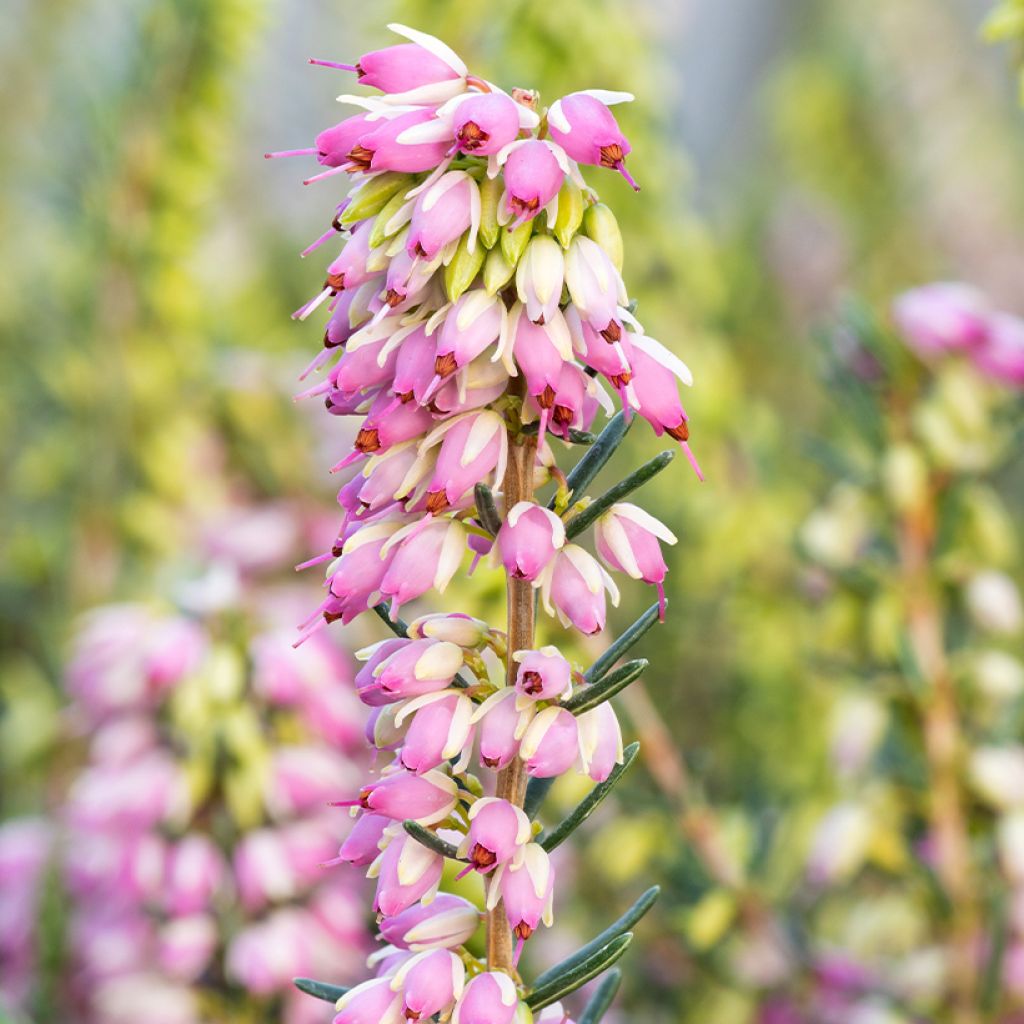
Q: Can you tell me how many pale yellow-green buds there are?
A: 8